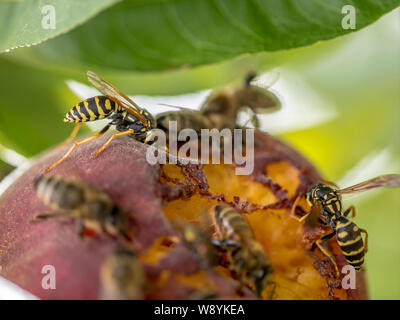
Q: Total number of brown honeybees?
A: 5